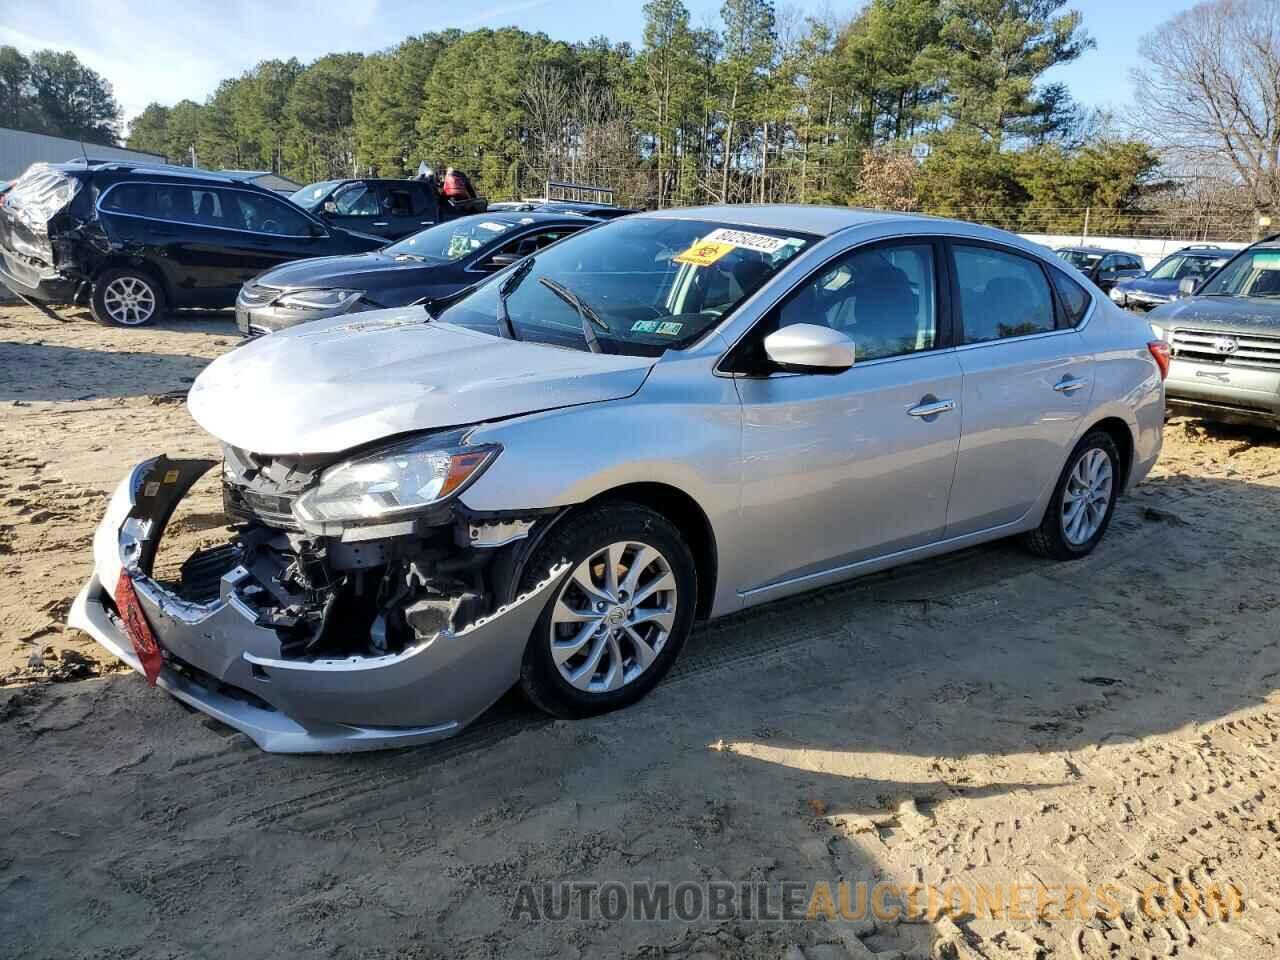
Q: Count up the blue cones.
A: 0